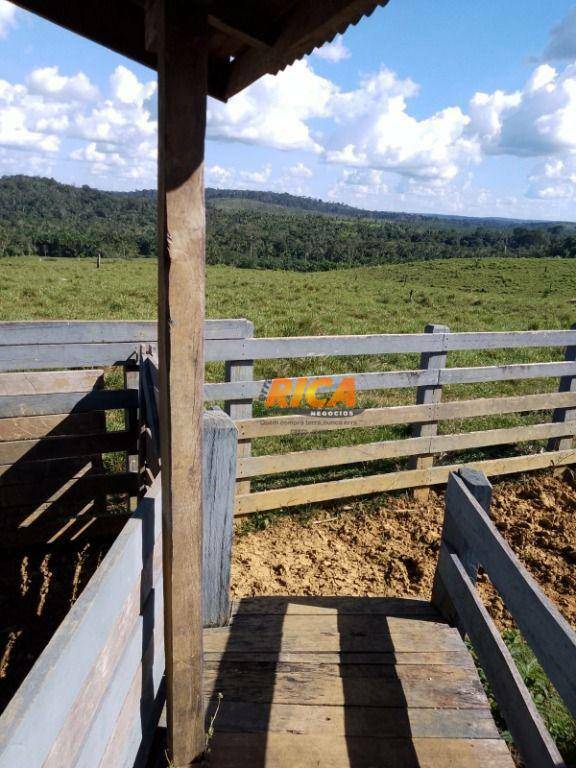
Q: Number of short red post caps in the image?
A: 0